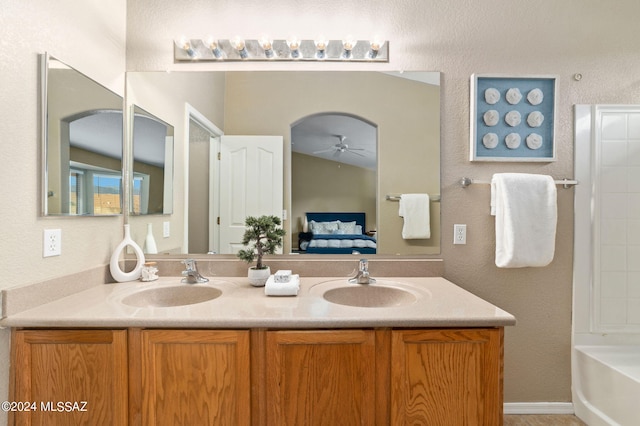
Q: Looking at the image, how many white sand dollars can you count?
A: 9